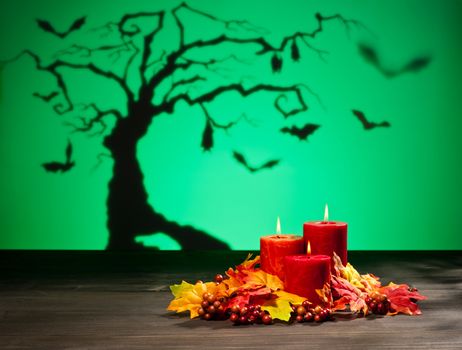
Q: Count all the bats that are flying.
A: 7